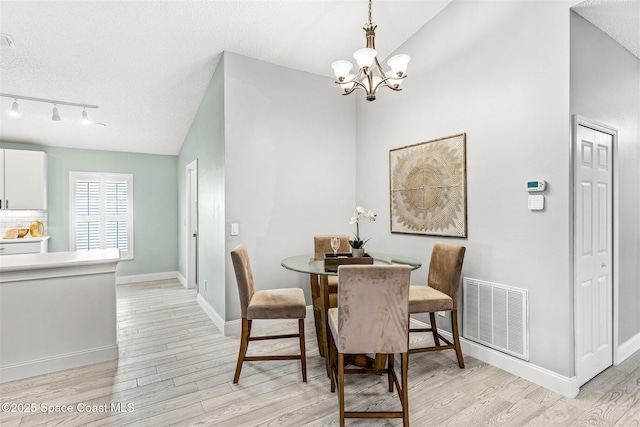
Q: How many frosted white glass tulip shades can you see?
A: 6